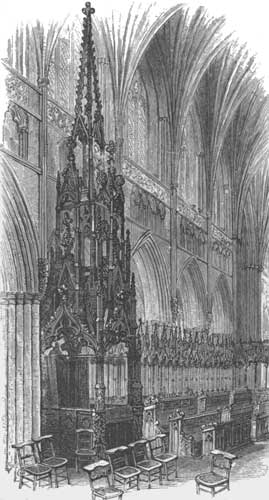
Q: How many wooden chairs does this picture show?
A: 8